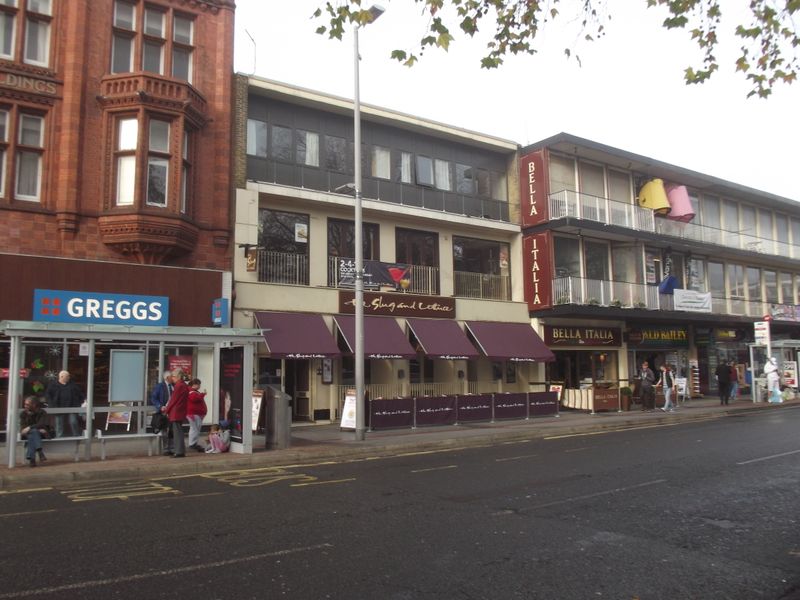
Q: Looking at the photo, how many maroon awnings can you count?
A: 4